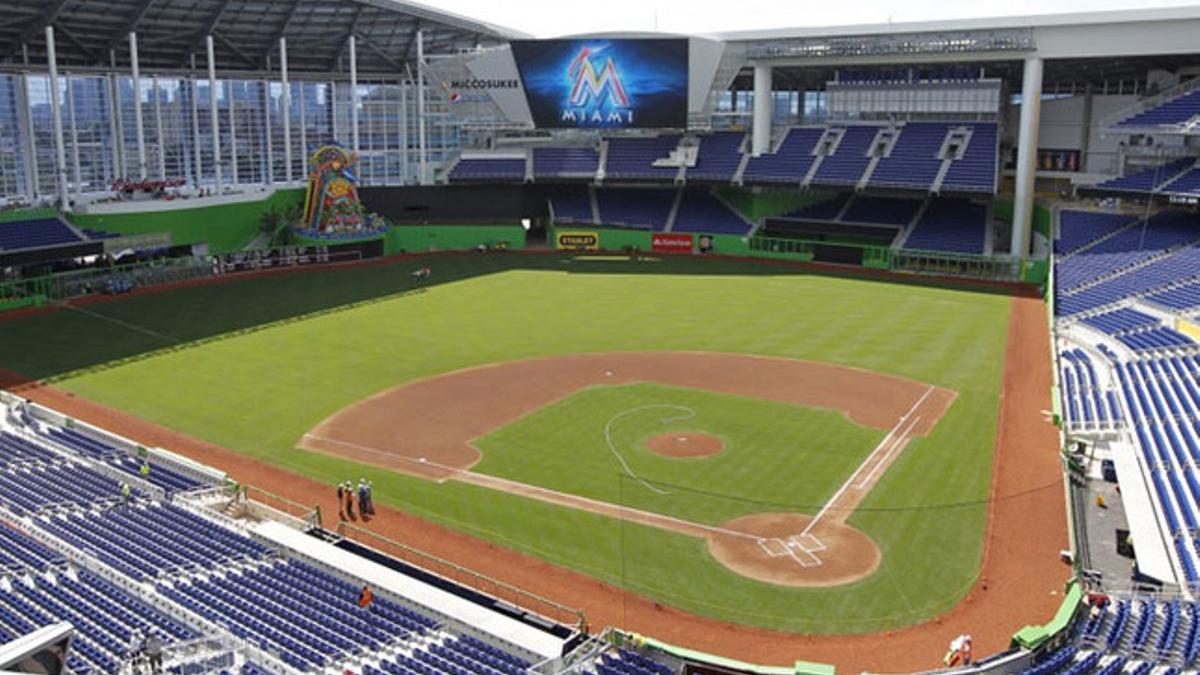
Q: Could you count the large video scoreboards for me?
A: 1